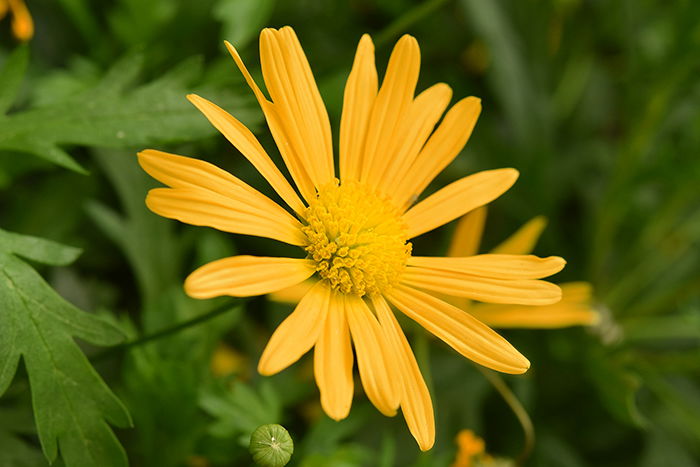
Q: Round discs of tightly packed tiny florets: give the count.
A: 1